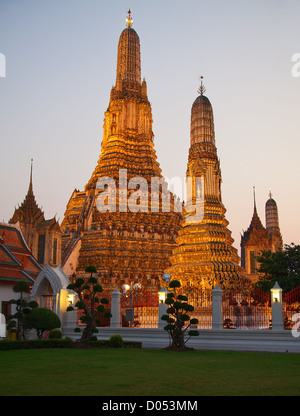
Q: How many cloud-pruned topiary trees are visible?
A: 3